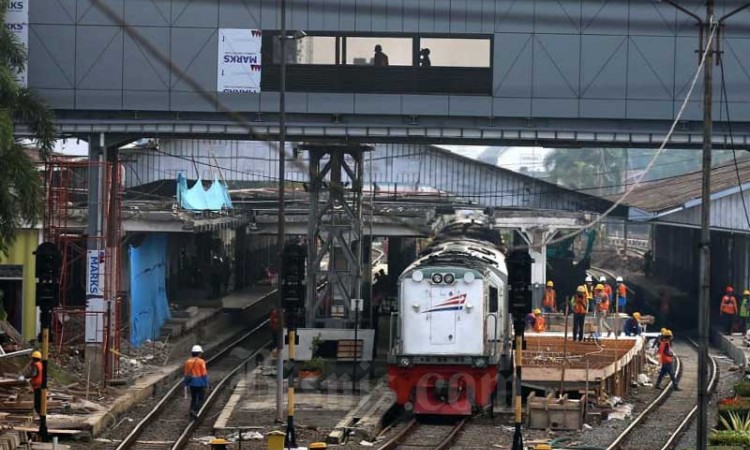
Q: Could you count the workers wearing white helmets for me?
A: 4